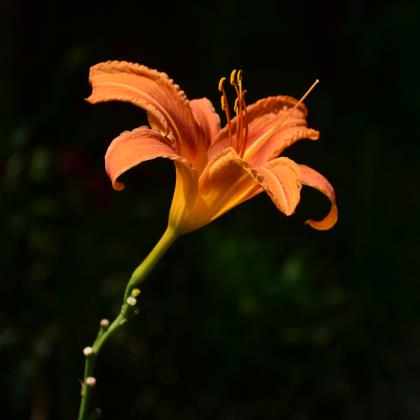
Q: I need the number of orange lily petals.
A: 6